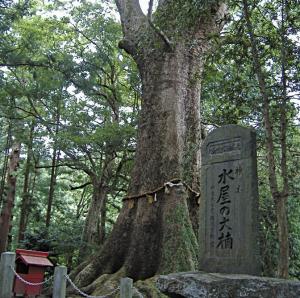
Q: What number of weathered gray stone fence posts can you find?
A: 3